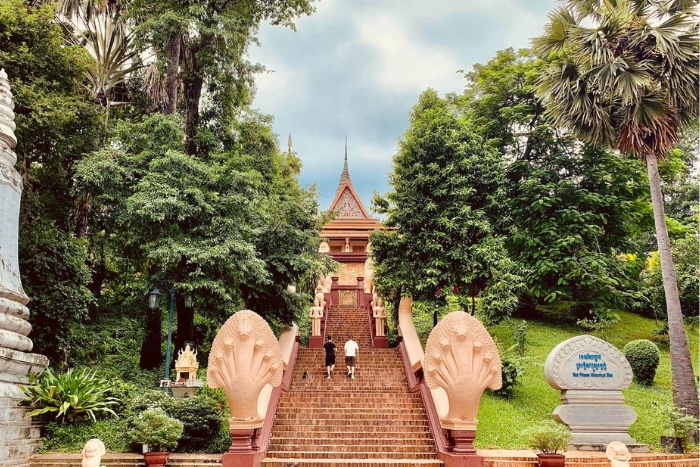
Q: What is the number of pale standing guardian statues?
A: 2